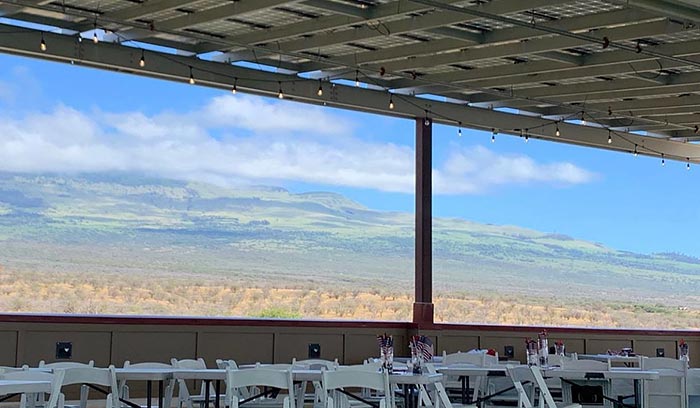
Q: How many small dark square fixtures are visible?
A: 4